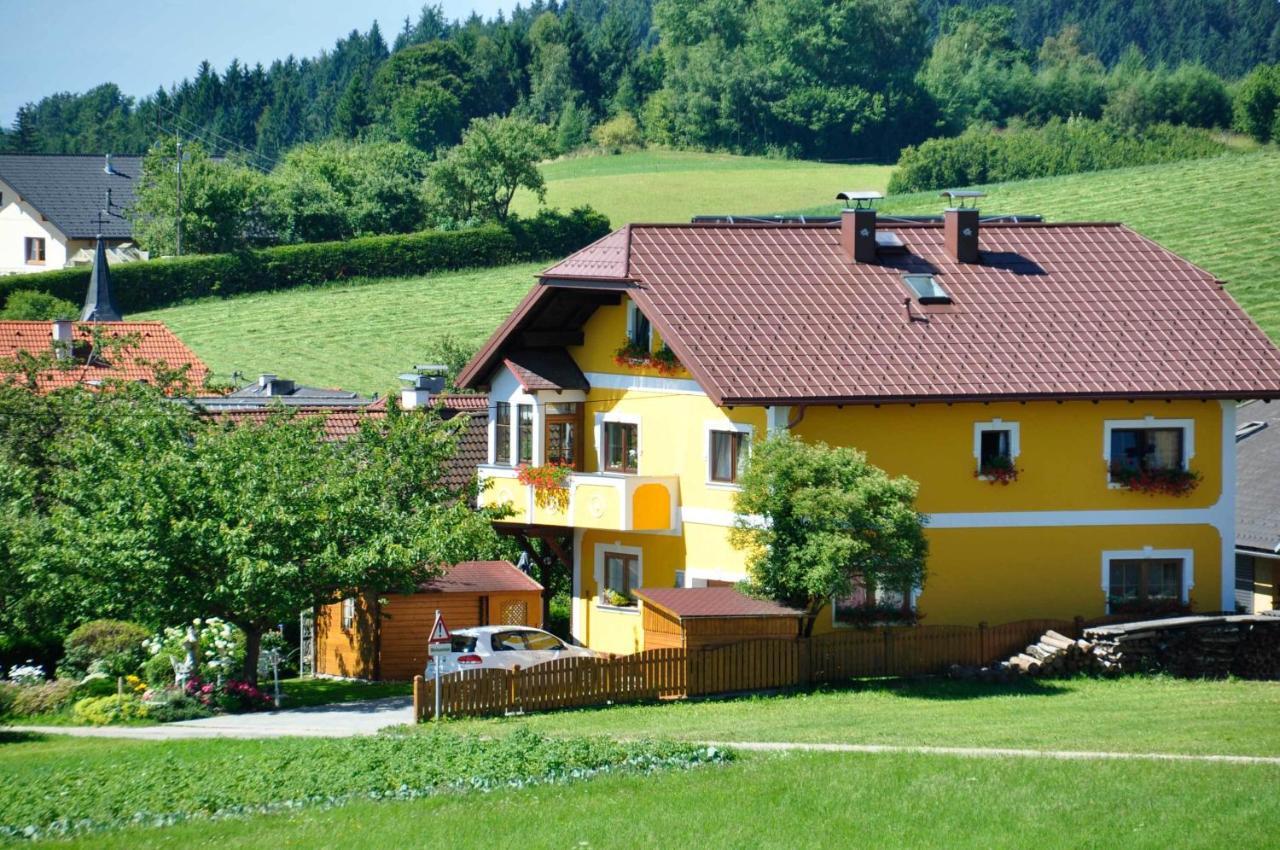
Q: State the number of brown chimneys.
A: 2